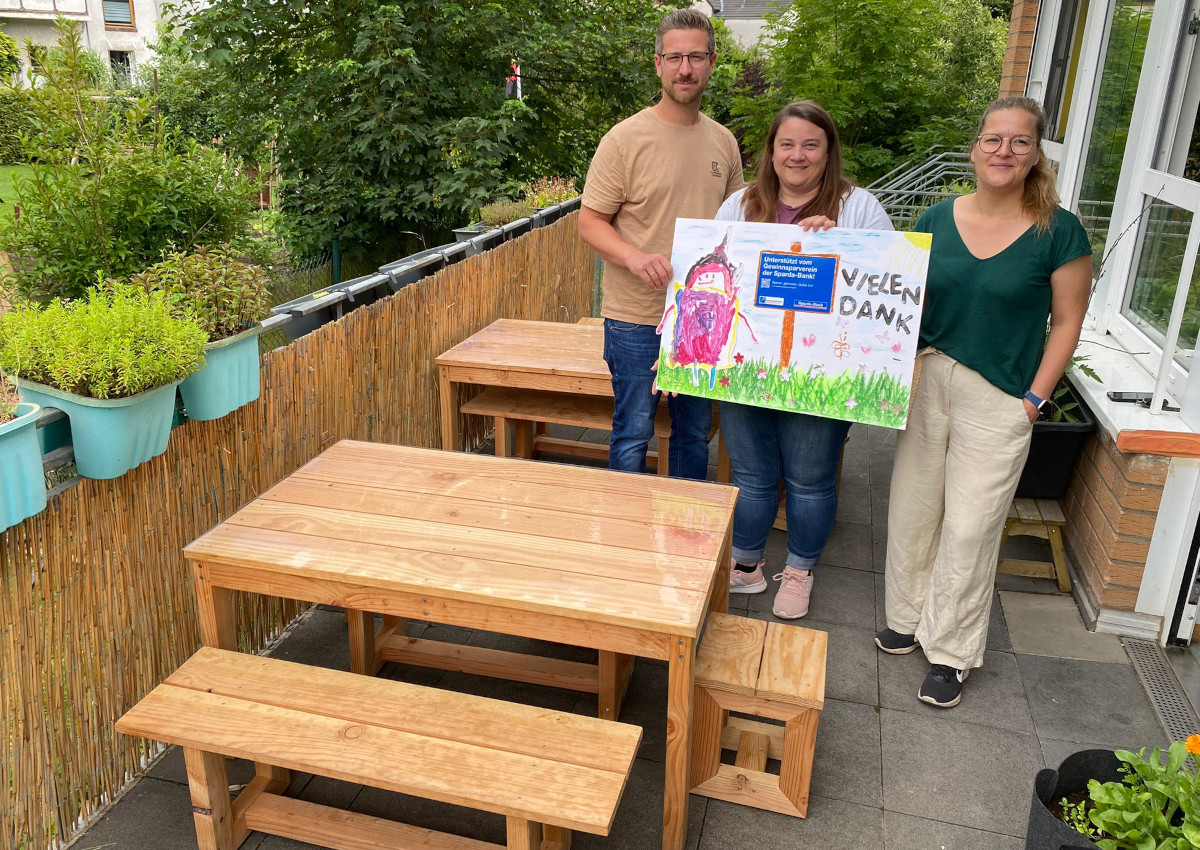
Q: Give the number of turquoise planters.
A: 3